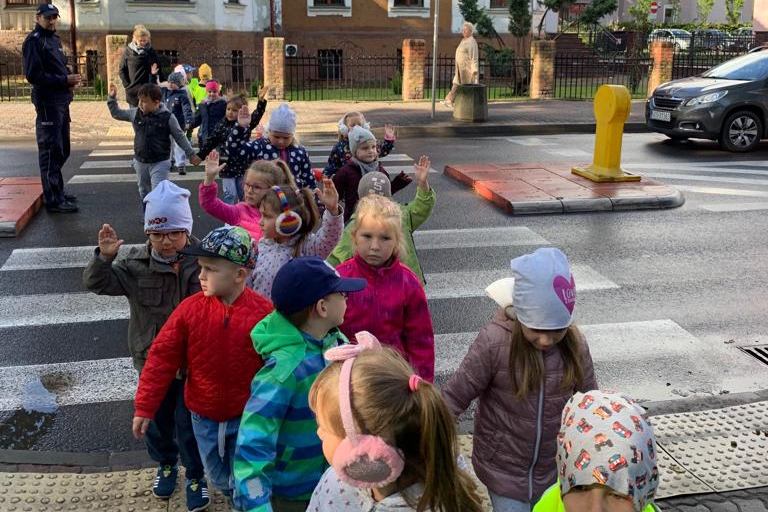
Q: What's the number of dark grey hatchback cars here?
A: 1